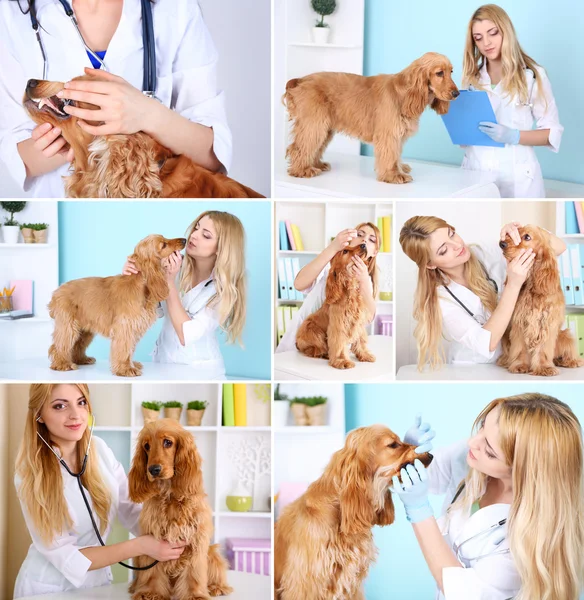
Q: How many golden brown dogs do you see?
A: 7